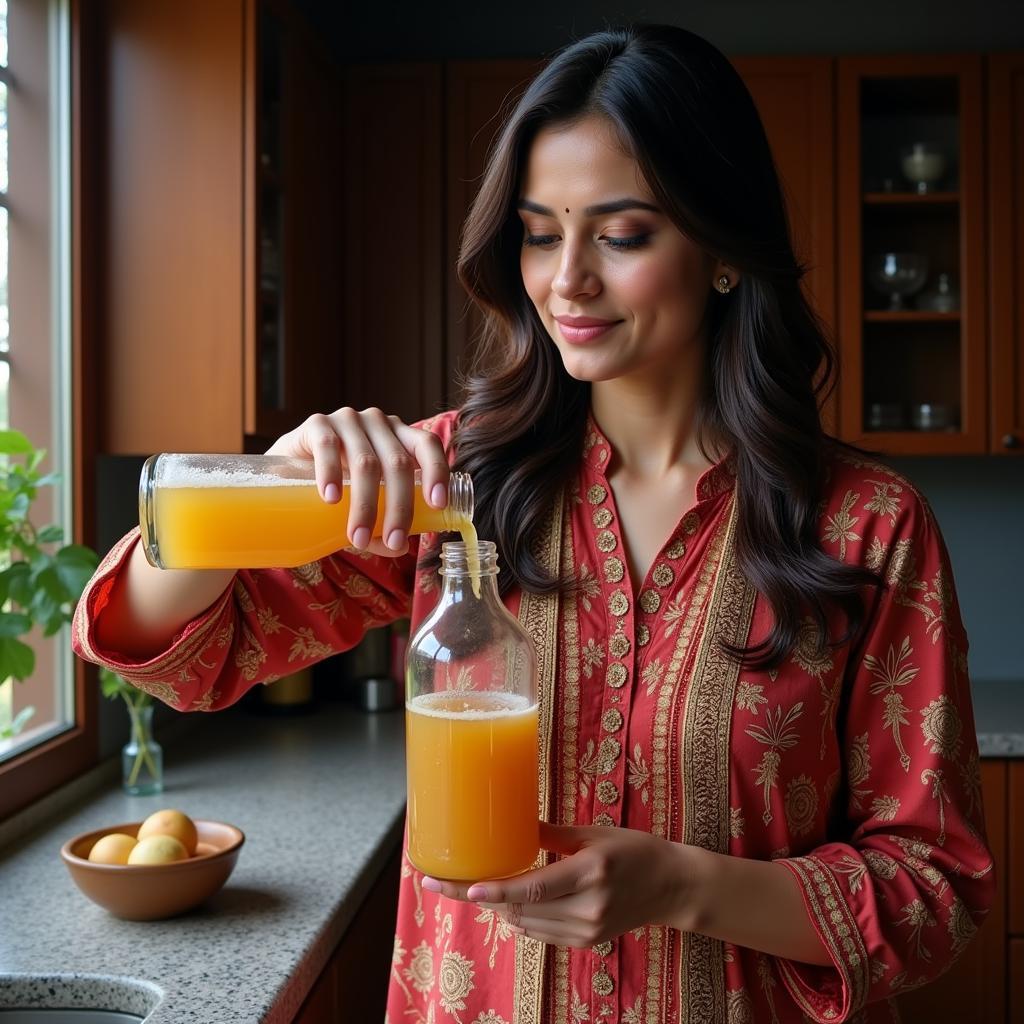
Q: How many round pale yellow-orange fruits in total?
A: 3